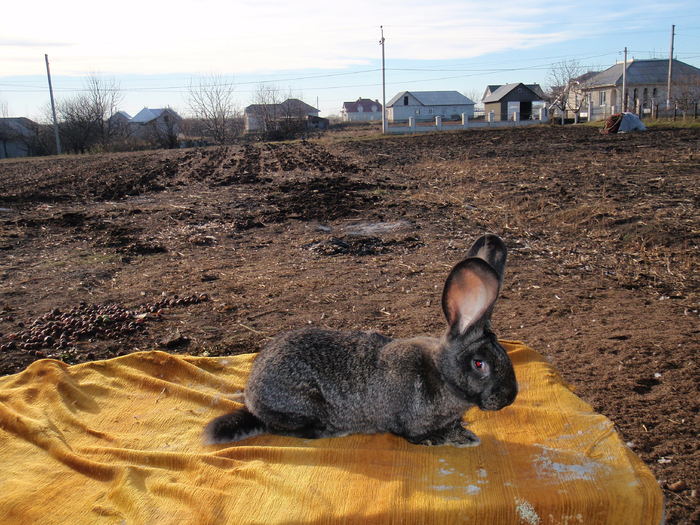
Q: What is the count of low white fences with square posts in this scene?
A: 1